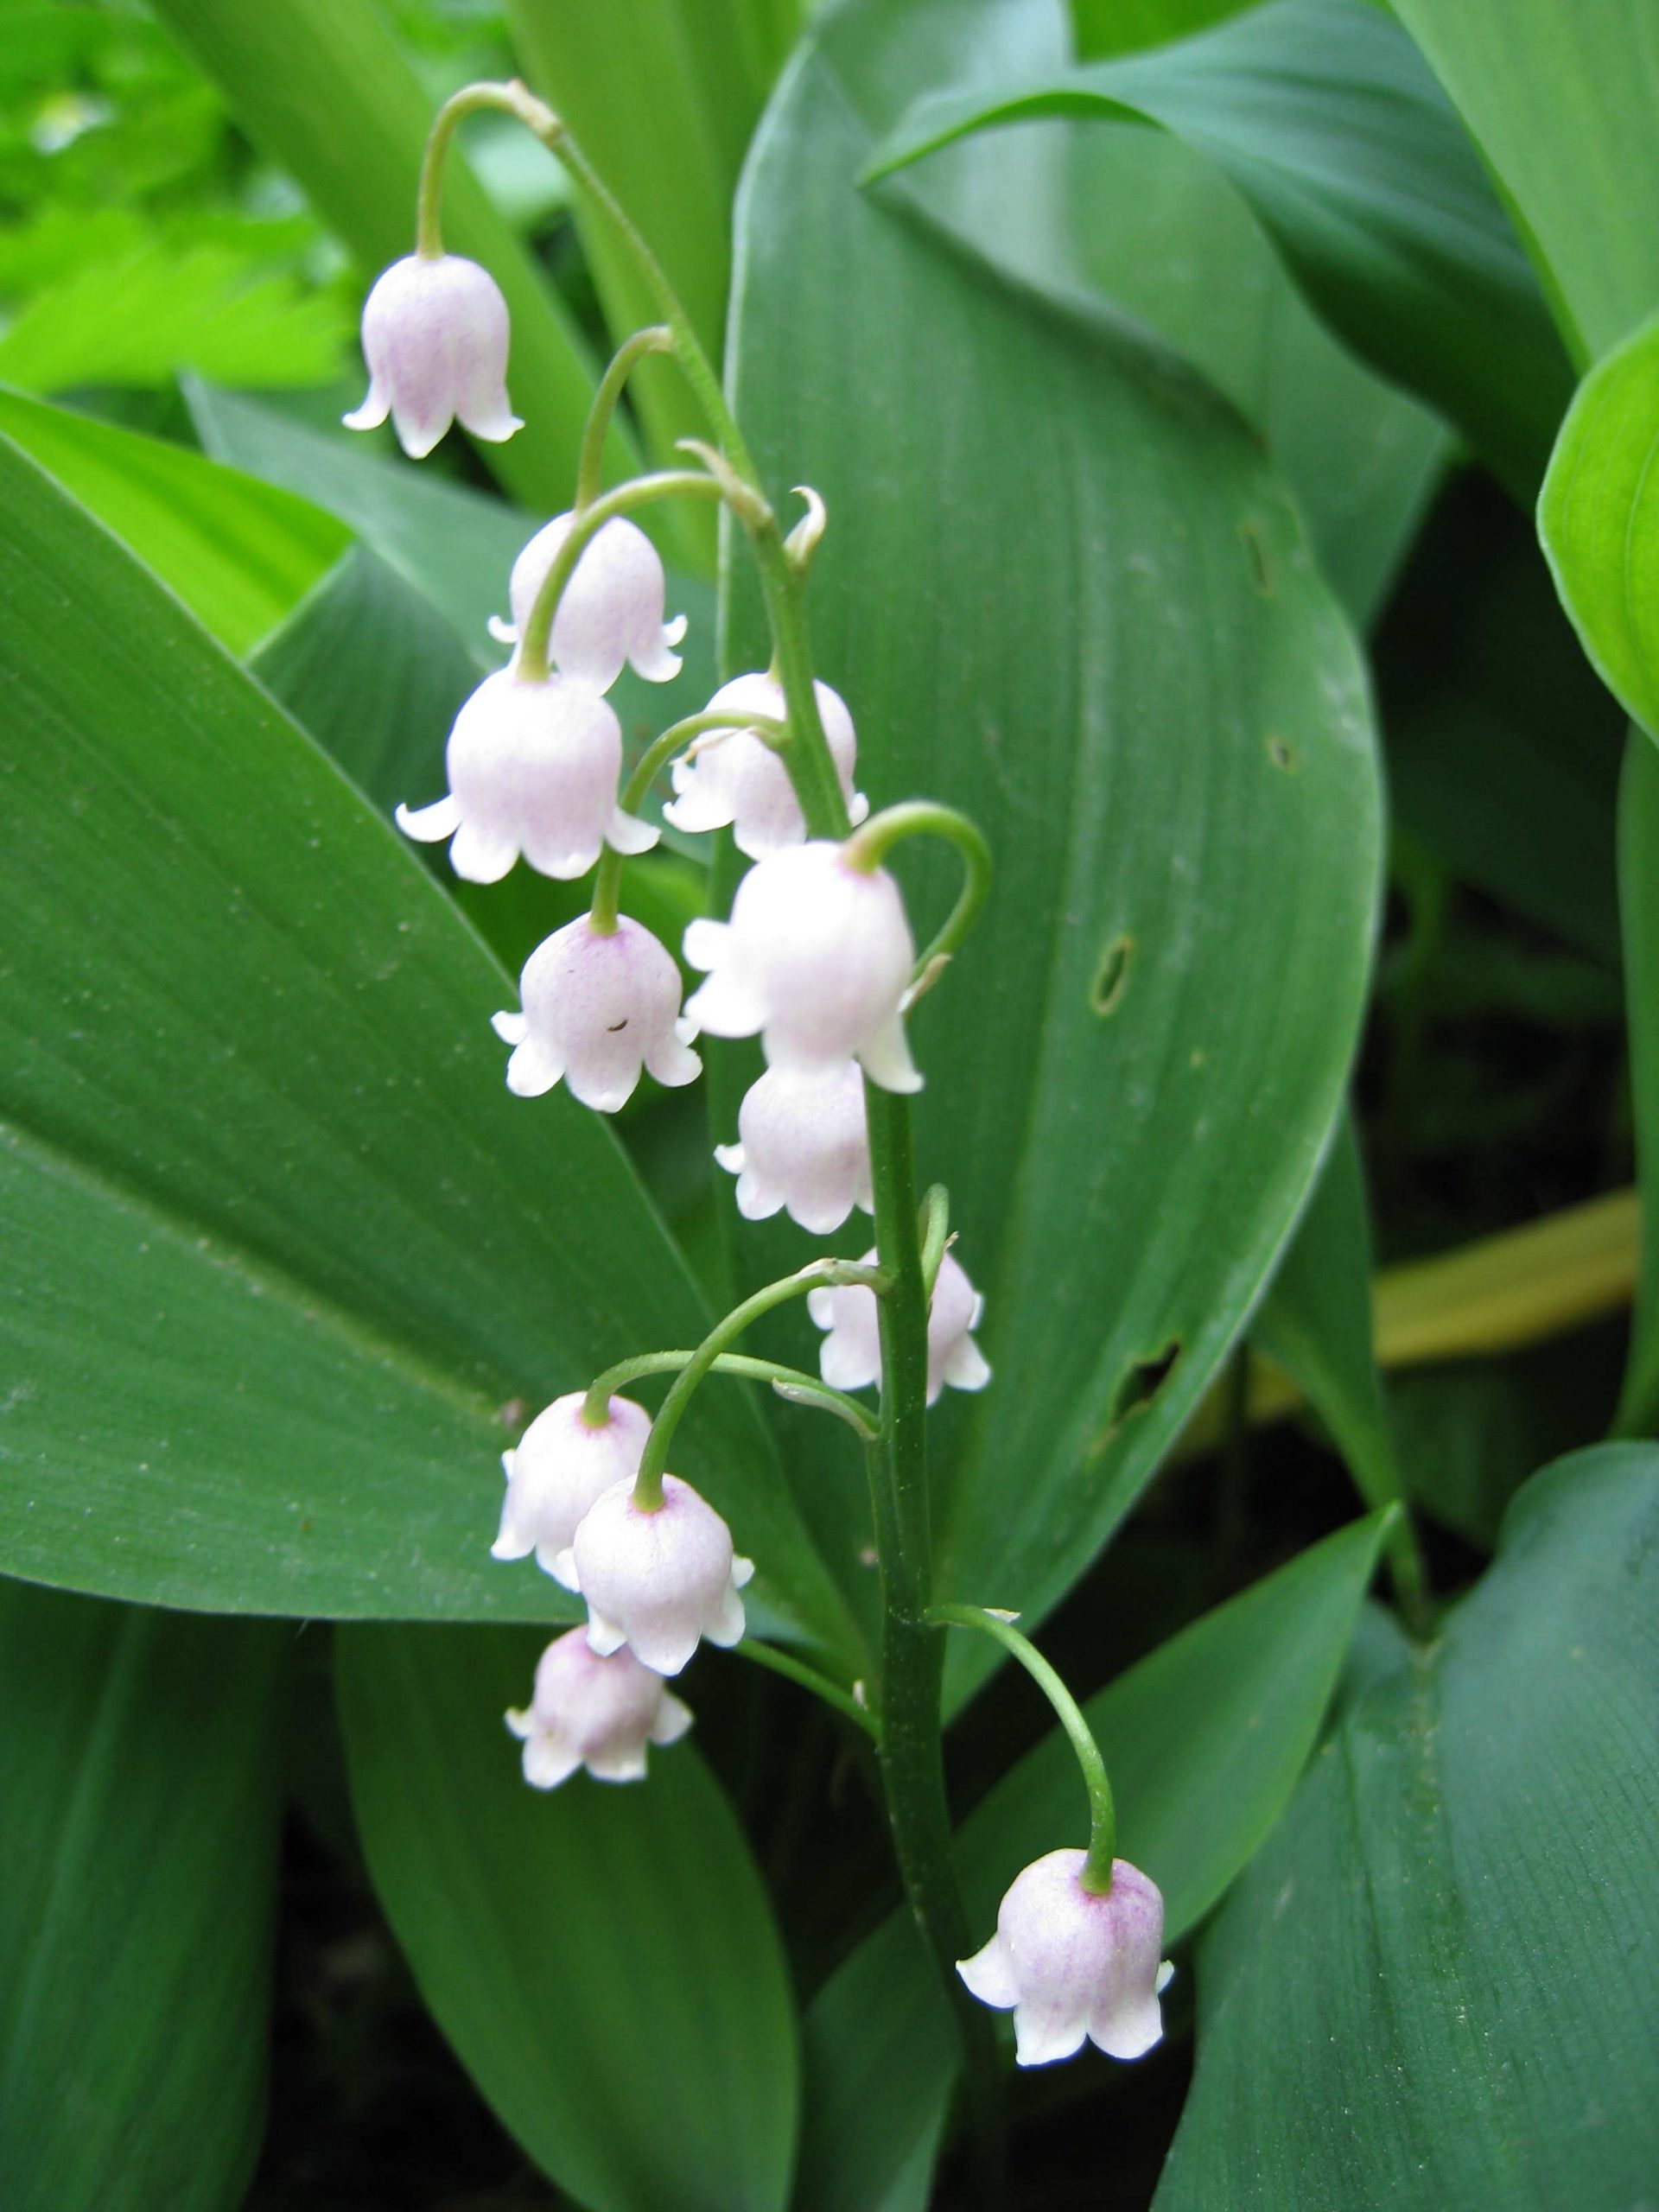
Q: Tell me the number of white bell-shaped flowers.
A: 12